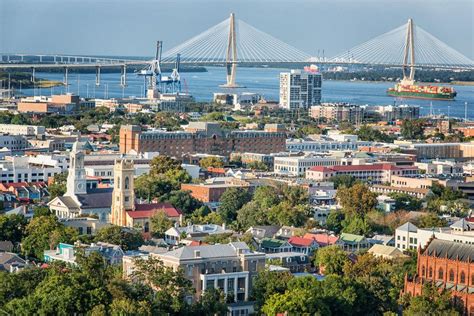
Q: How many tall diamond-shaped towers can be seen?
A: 2